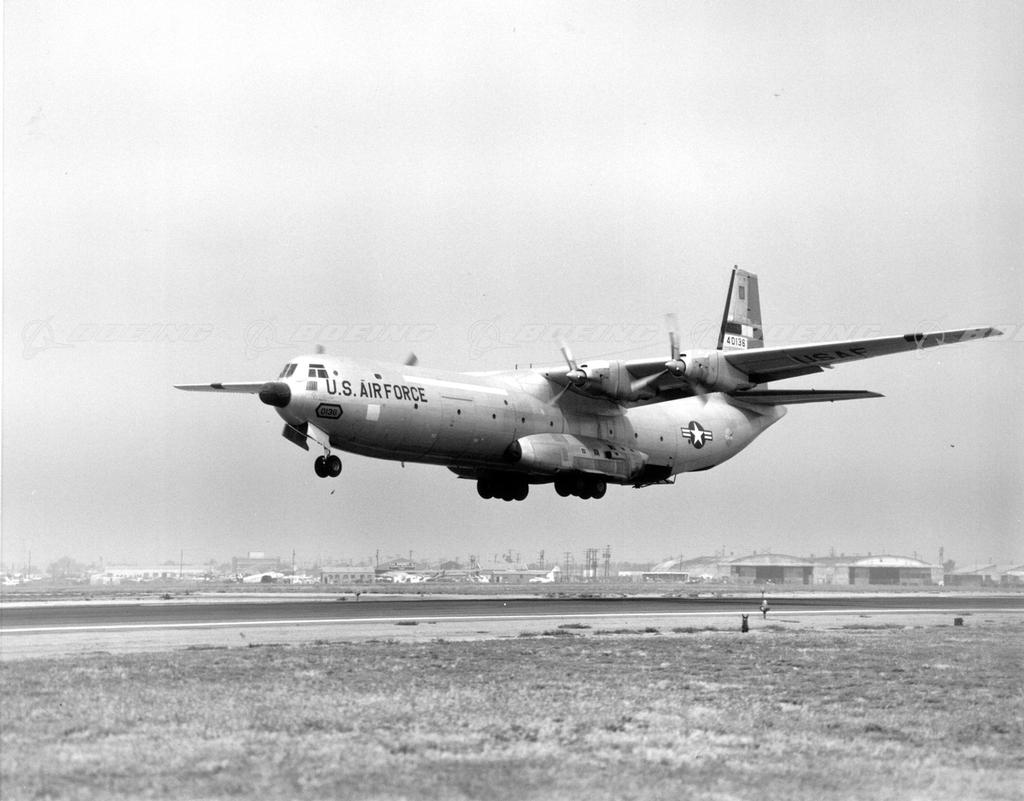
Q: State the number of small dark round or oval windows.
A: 12